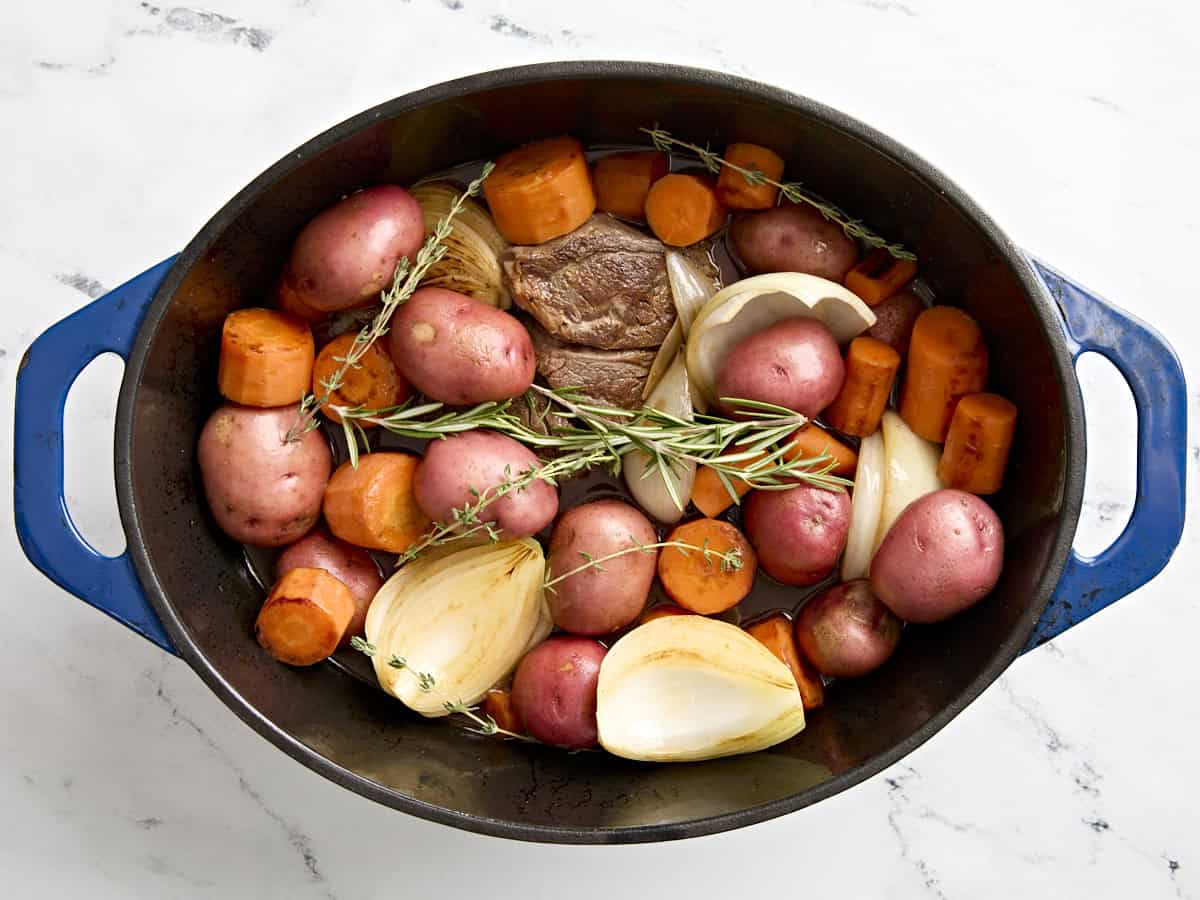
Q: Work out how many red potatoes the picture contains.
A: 13